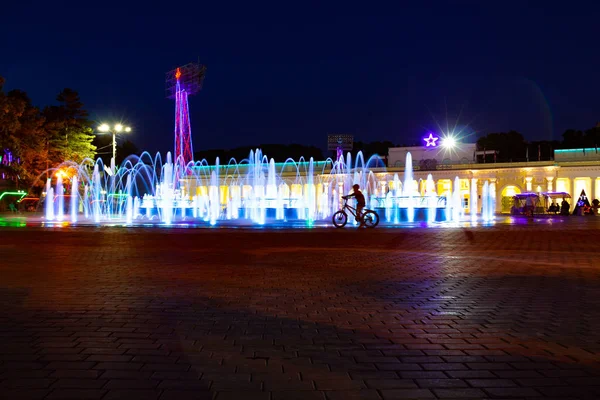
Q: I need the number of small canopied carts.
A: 2